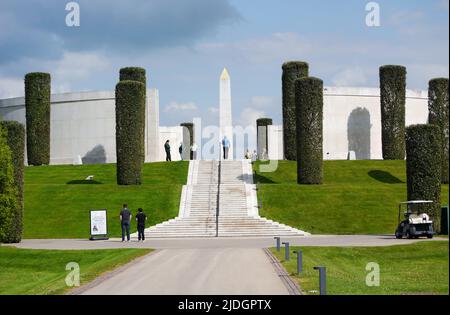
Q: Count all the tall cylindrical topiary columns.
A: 11